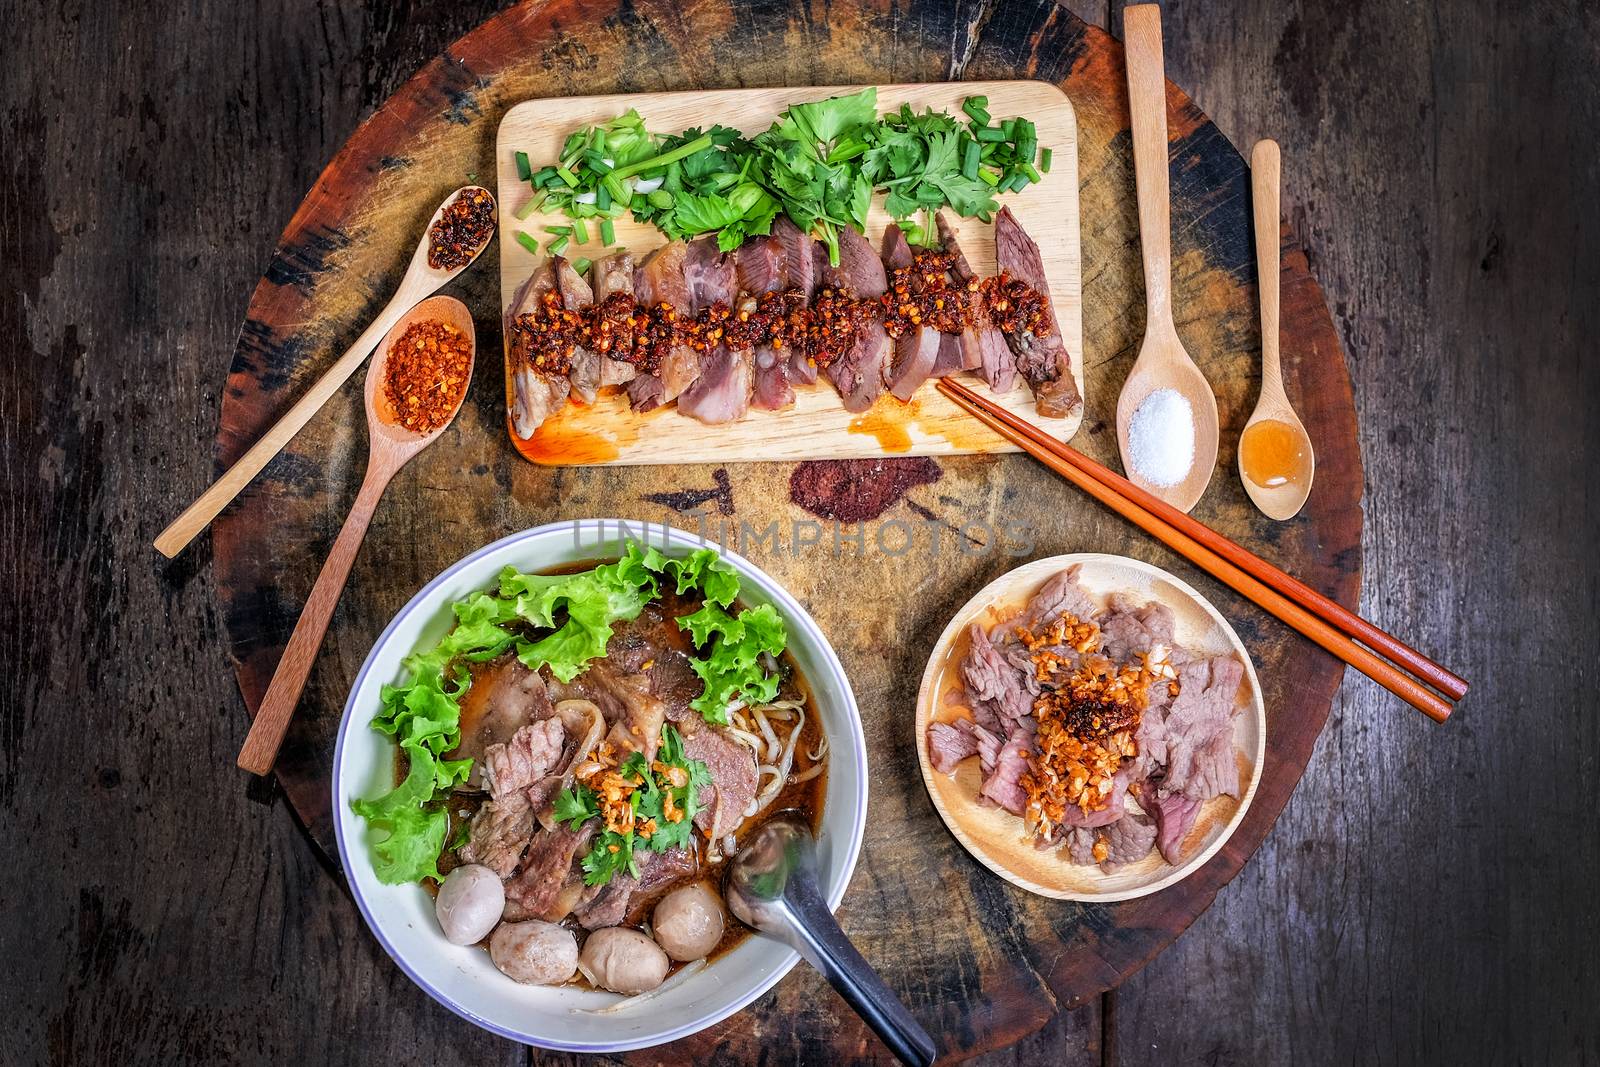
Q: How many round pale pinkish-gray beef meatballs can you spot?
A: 4